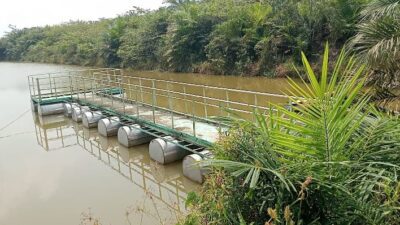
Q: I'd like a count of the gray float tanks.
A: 8